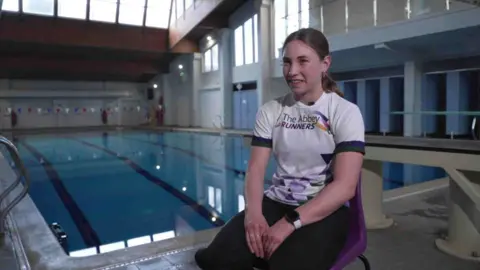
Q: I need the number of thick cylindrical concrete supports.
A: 2